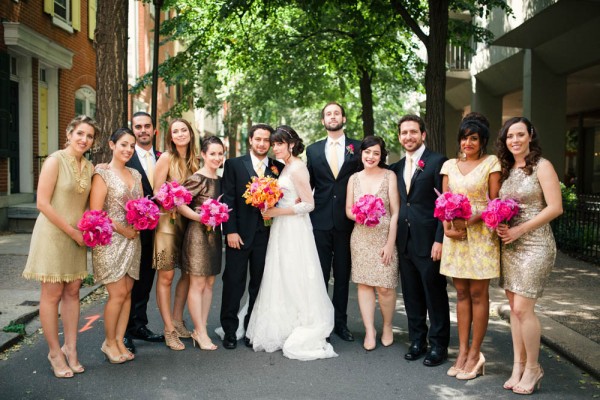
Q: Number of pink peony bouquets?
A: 7